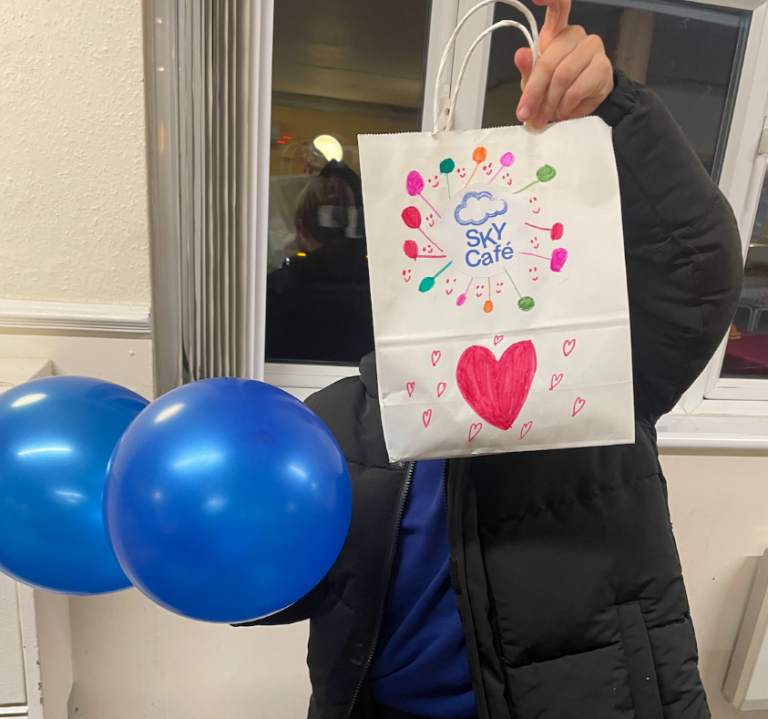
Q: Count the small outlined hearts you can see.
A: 10